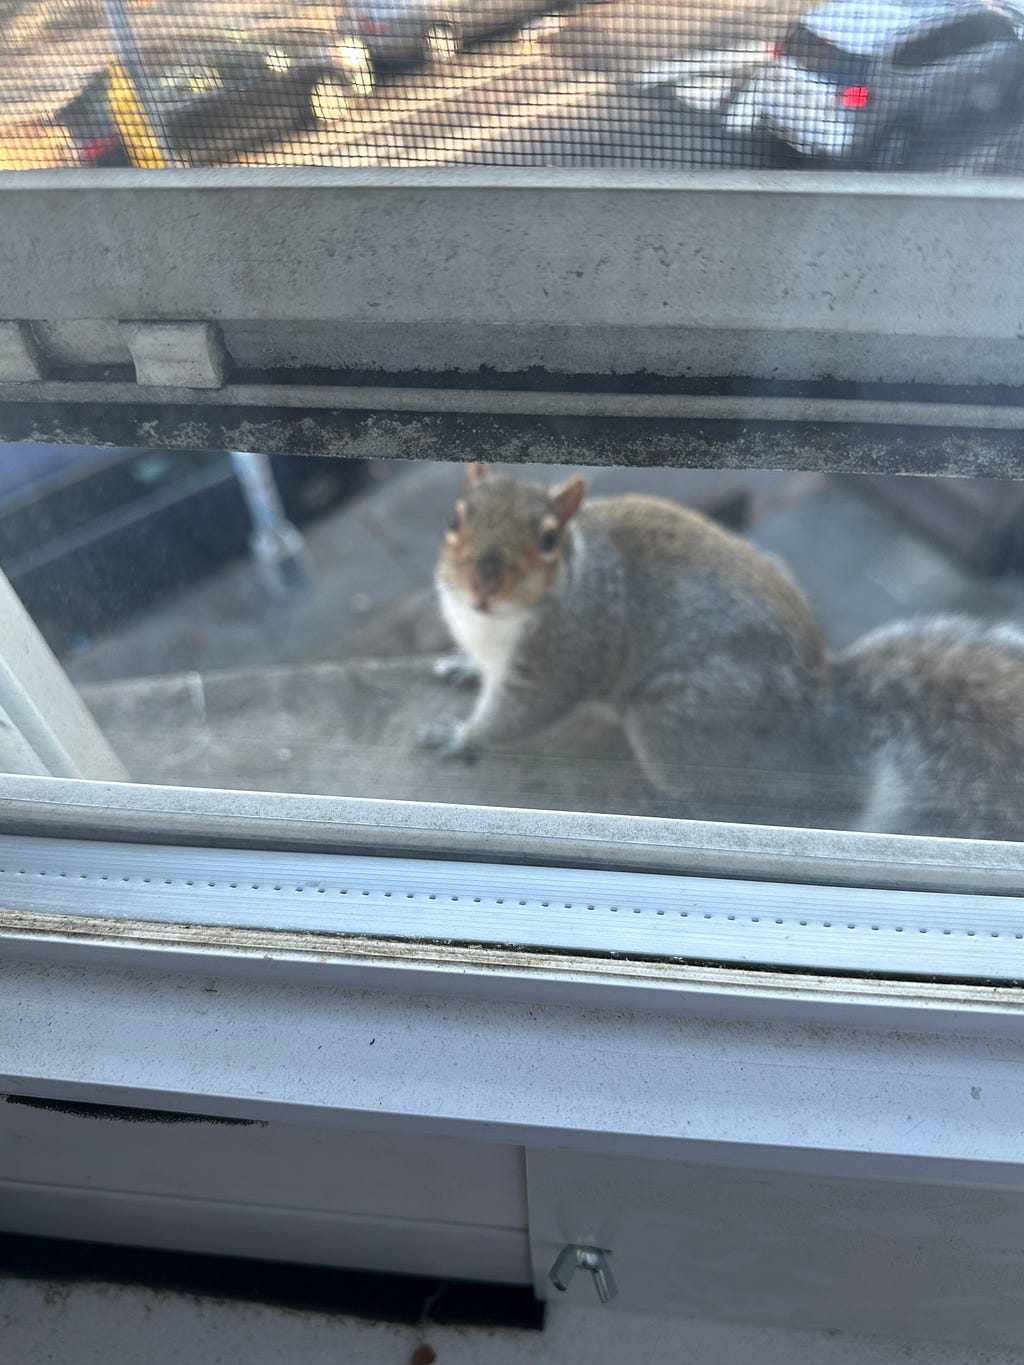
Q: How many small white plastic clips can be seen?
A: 2